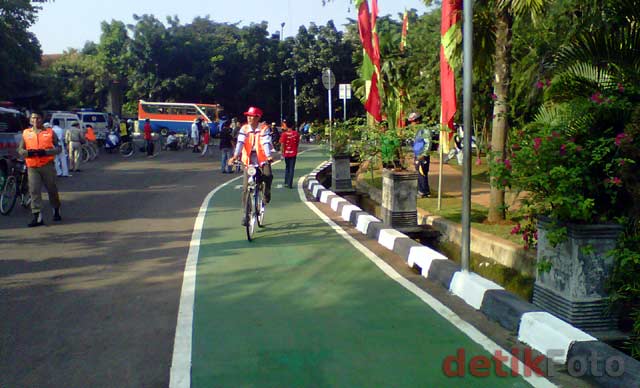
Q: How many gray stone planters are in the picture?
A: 3